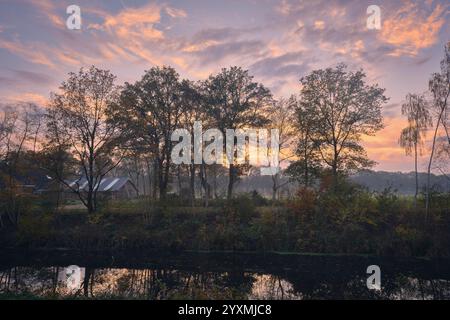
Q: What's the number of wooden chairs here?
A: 0